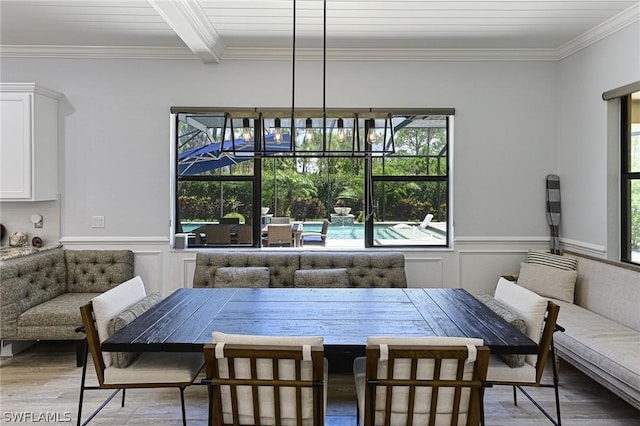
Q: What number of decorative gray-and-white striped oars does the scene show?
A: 2